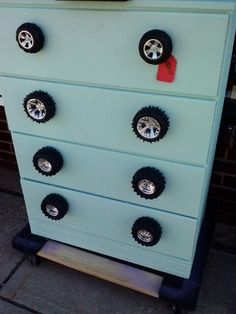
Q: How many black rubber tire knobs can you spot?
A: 8